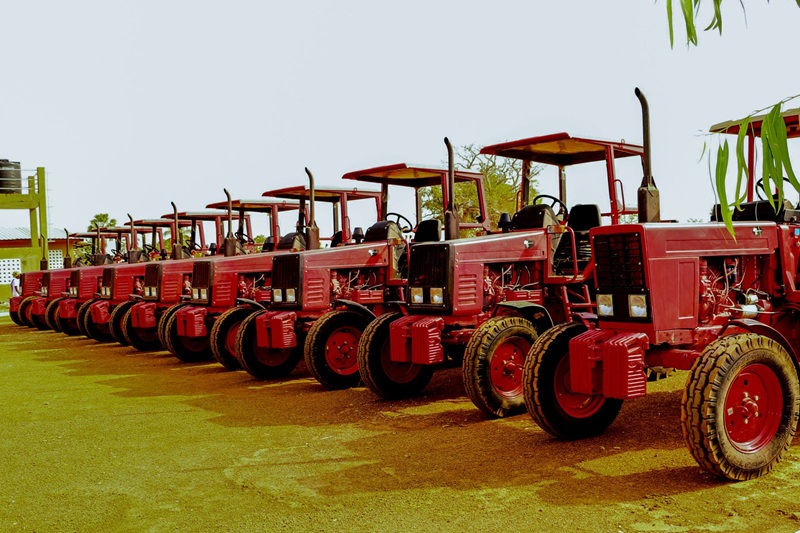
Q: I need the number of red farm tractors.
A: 9